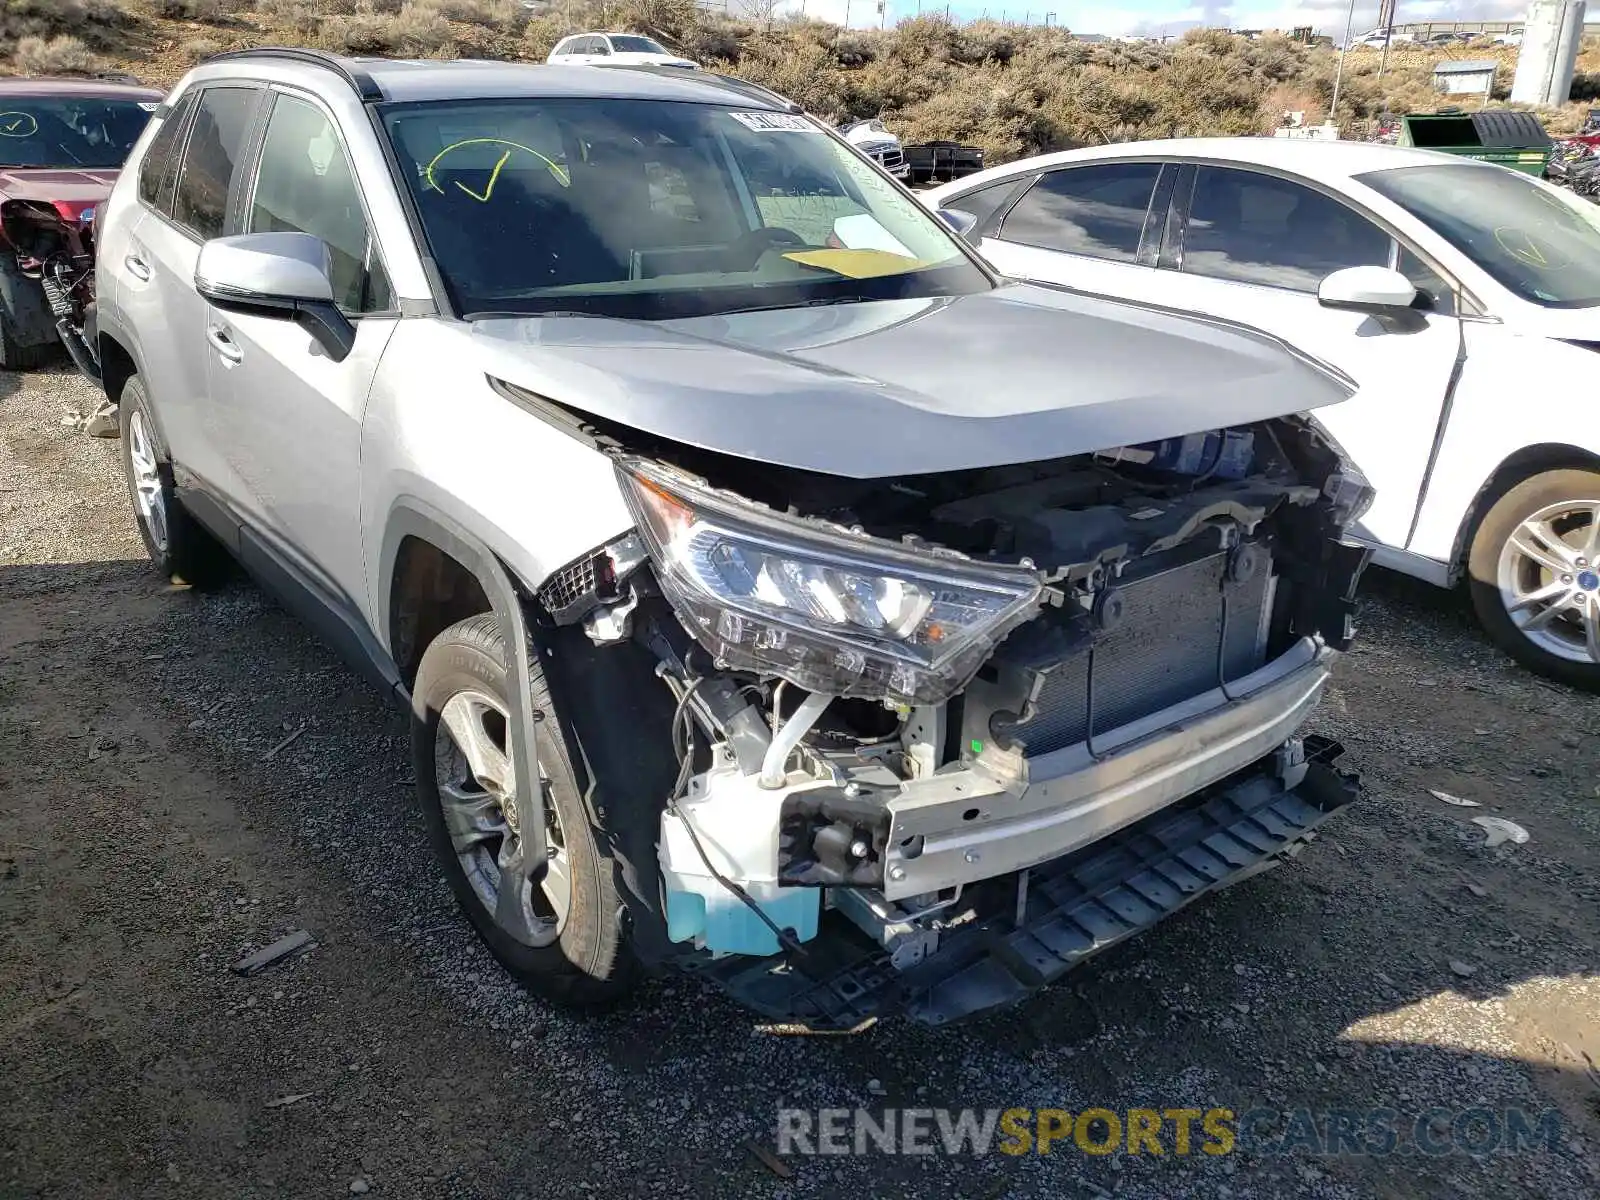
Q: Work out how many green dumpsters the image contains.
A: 1